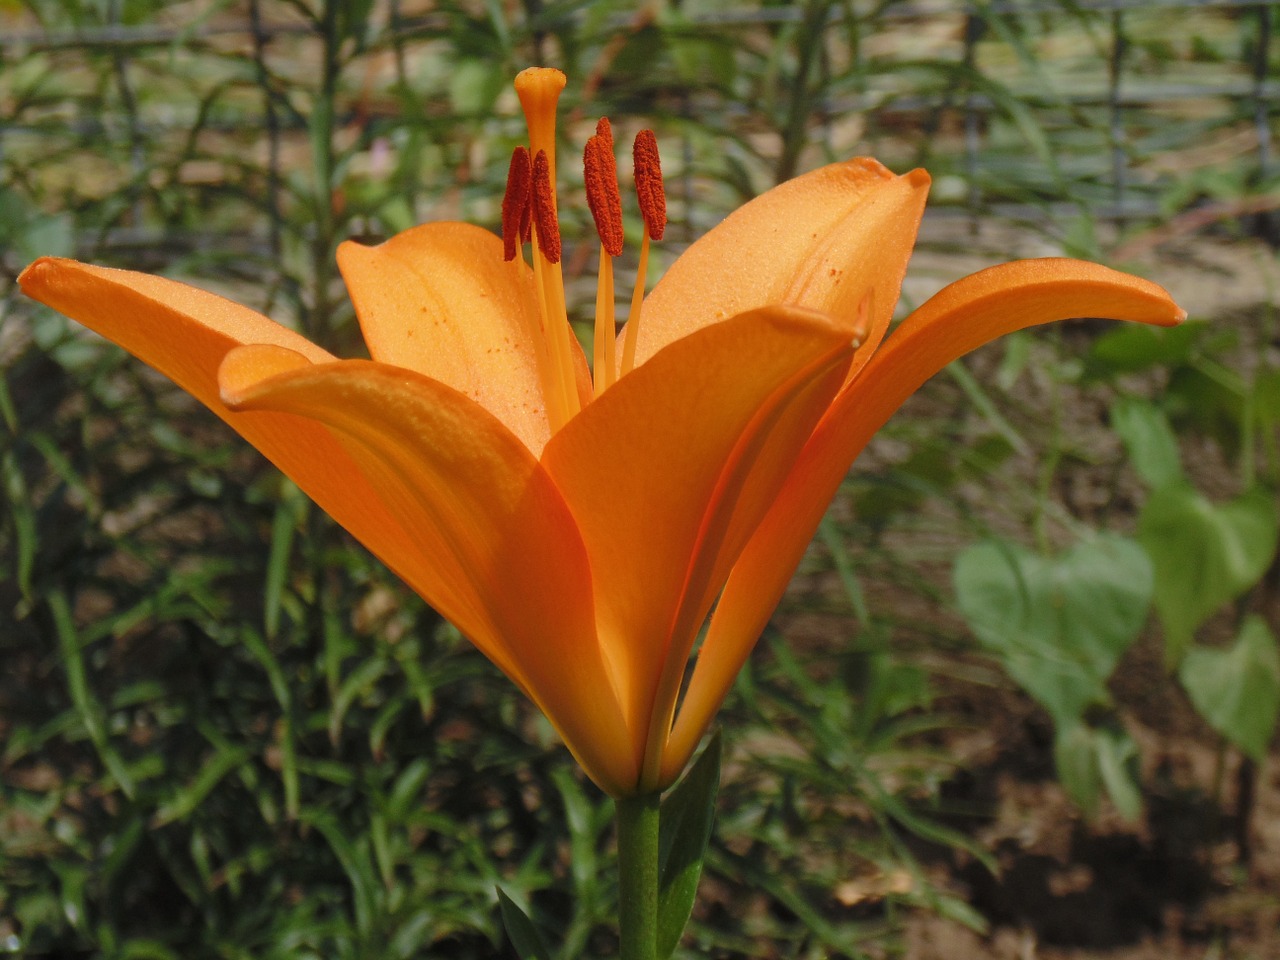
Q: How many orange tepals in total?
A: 6